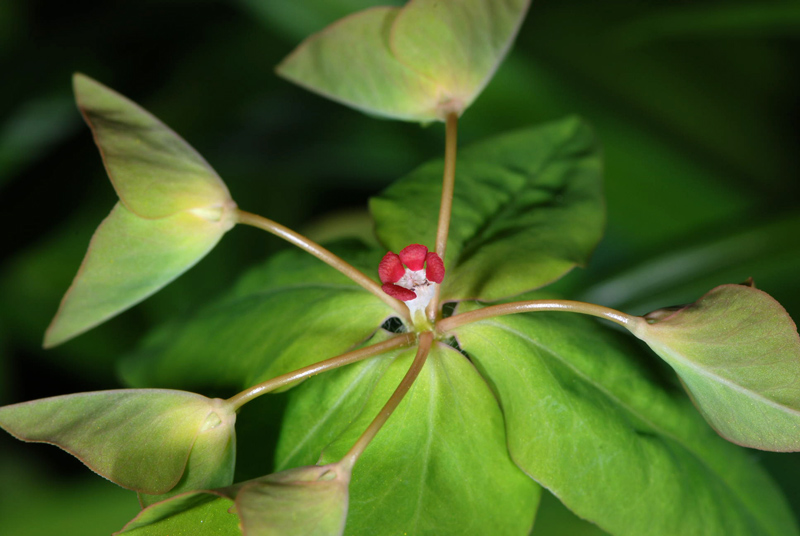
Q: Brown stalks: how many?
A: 5